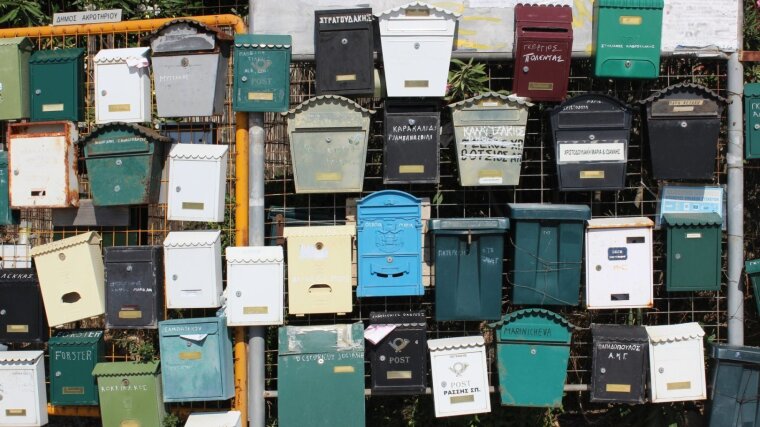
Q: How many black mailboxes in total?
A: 8